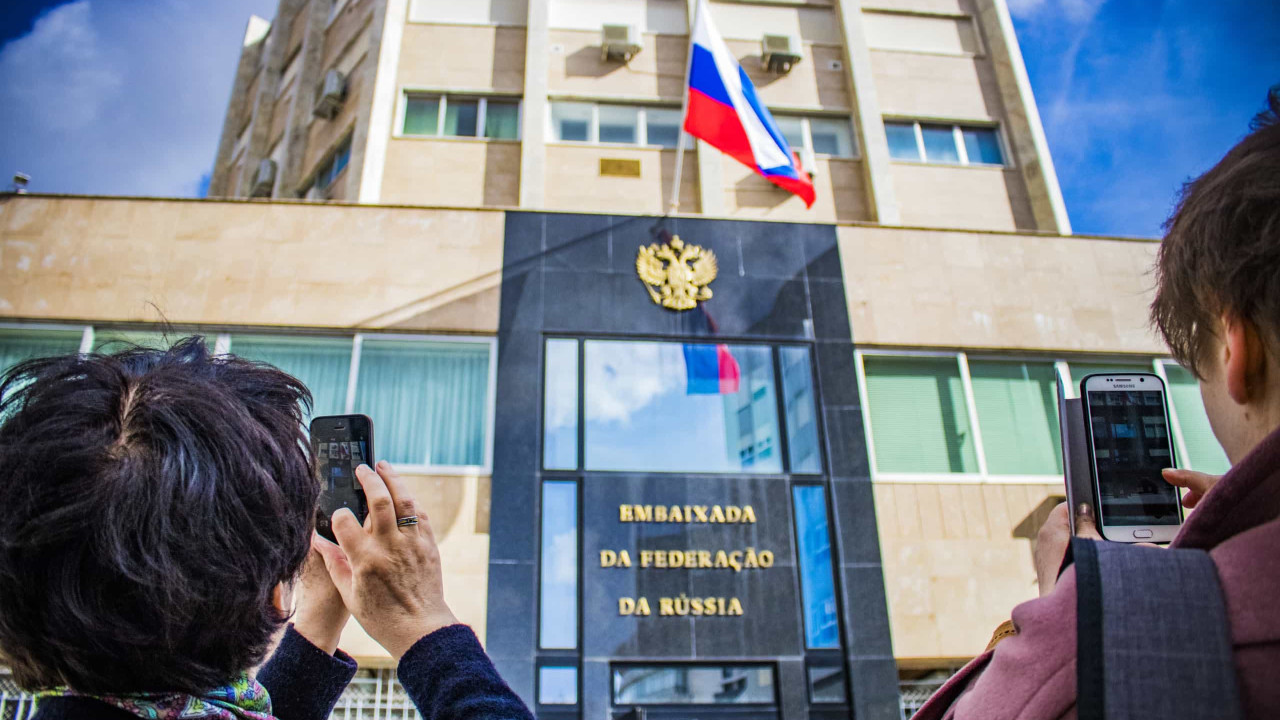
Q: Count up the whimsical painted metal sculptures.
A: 0